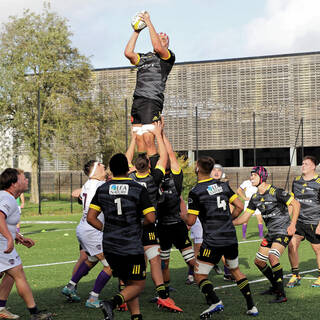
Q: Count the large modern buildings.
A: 1